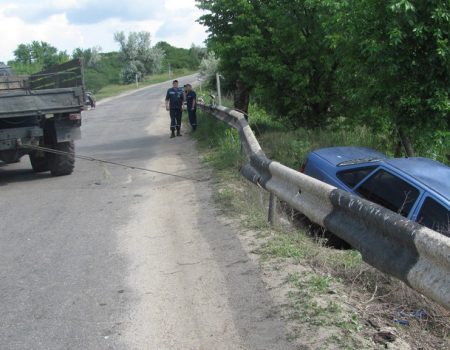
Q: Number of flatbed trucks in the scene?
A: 1